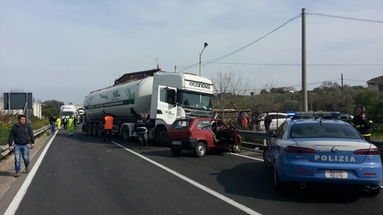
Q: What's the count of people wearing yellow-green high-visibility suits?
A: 2